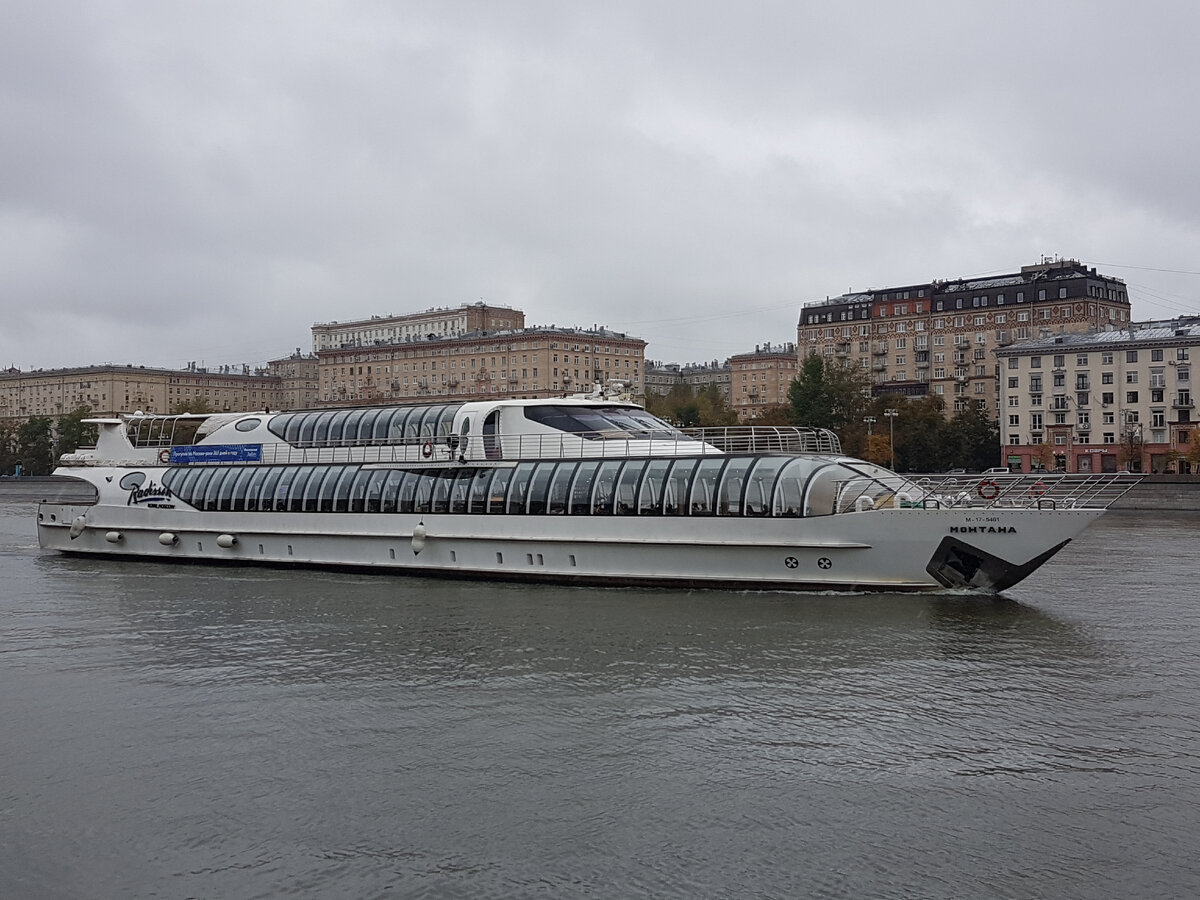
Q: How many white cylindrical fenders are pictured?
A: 5